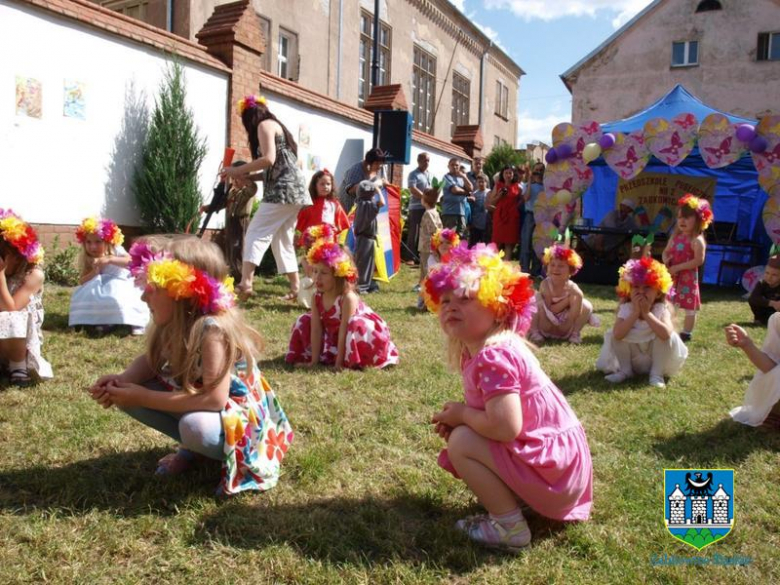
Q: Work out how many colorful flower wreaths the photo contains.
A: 11